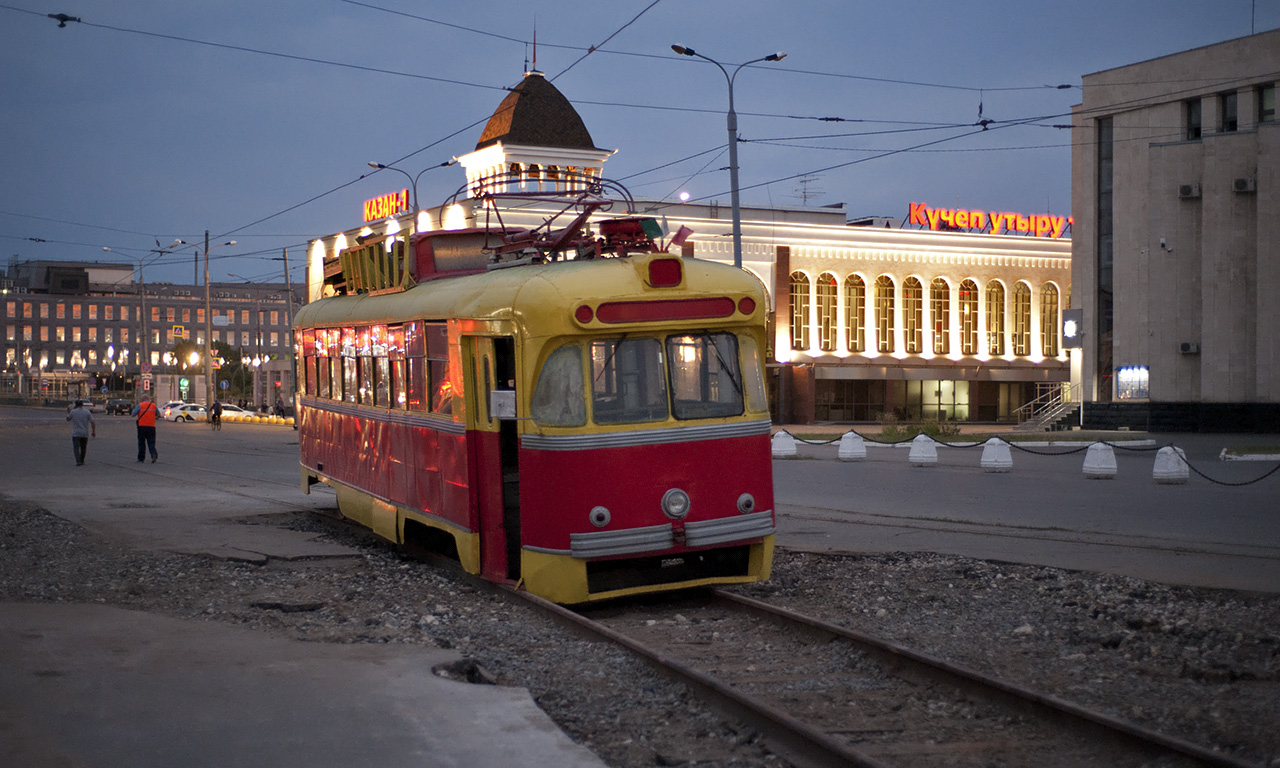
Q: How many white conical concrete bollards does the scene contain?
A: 6